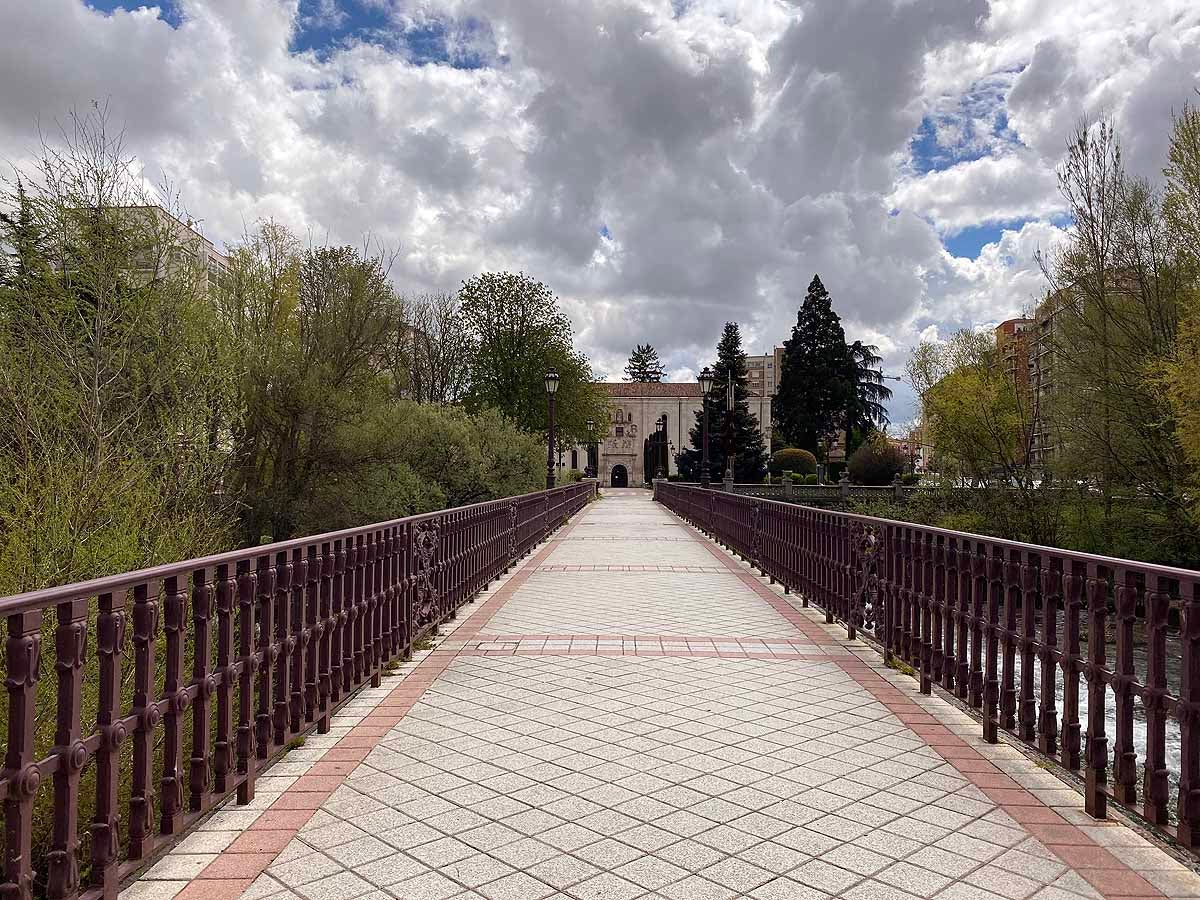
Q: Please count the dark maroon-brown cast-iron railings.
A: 2